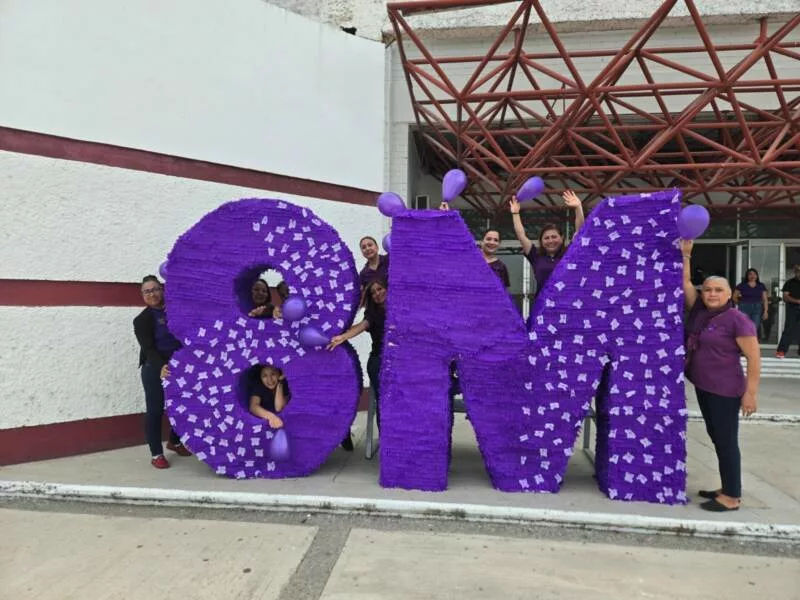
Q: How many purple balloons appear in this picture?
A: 9